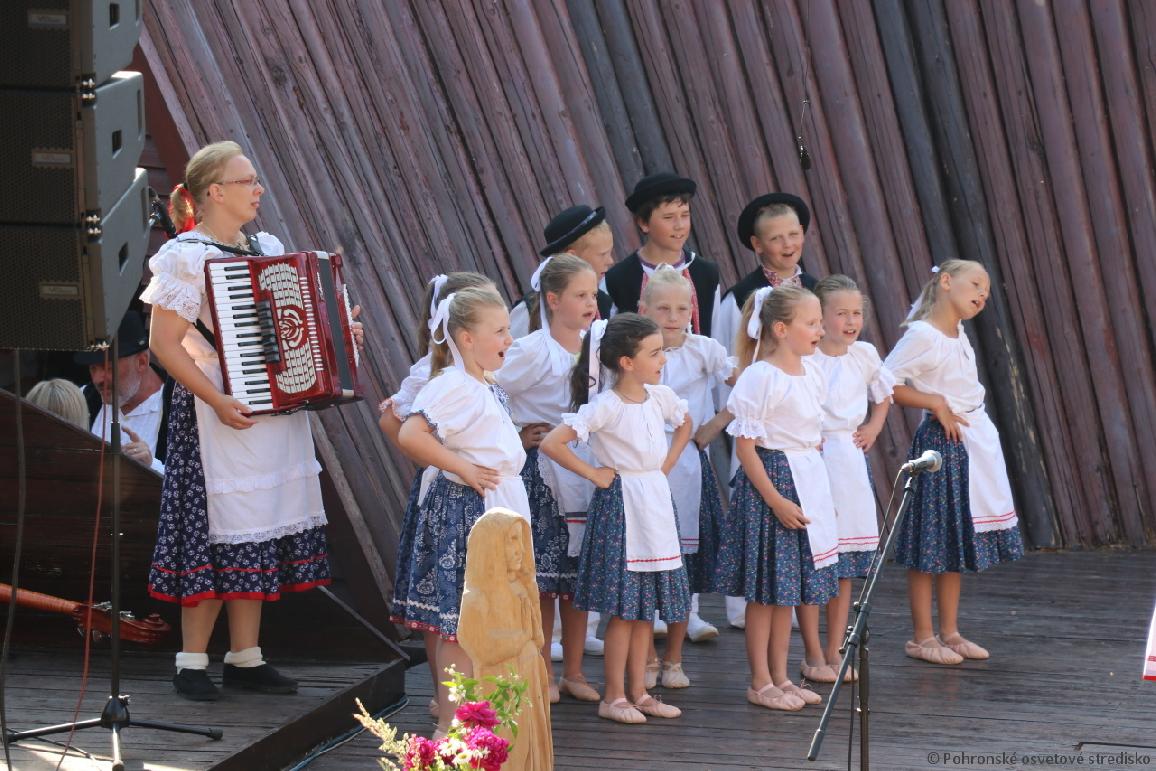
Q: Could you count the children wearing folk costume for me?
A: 11